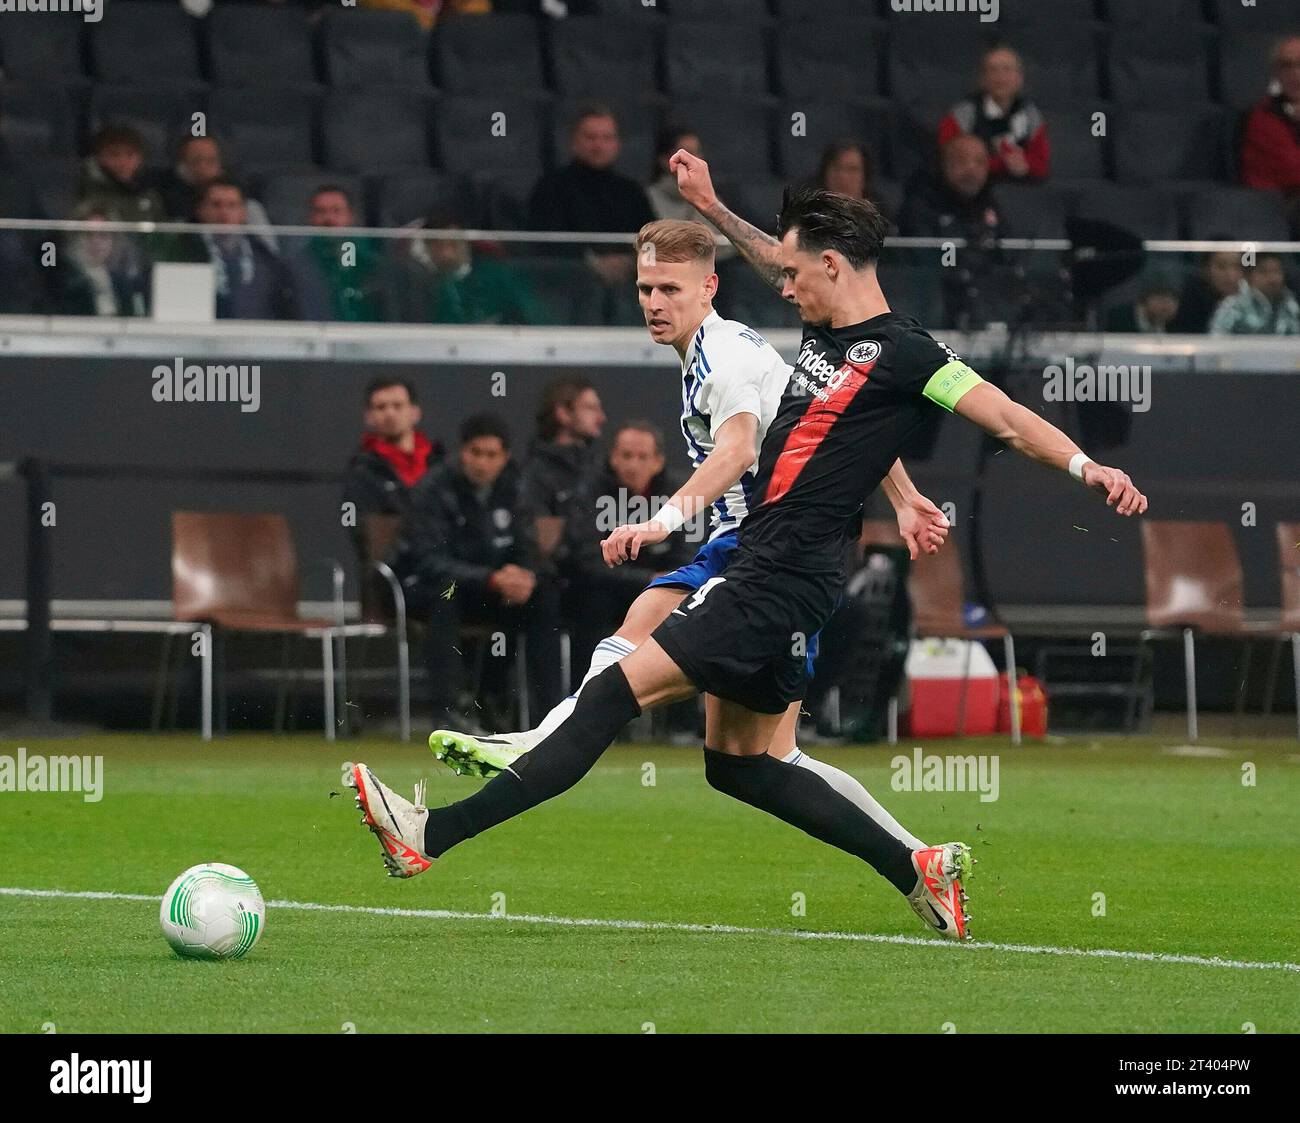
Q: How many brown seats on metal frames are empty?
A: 4